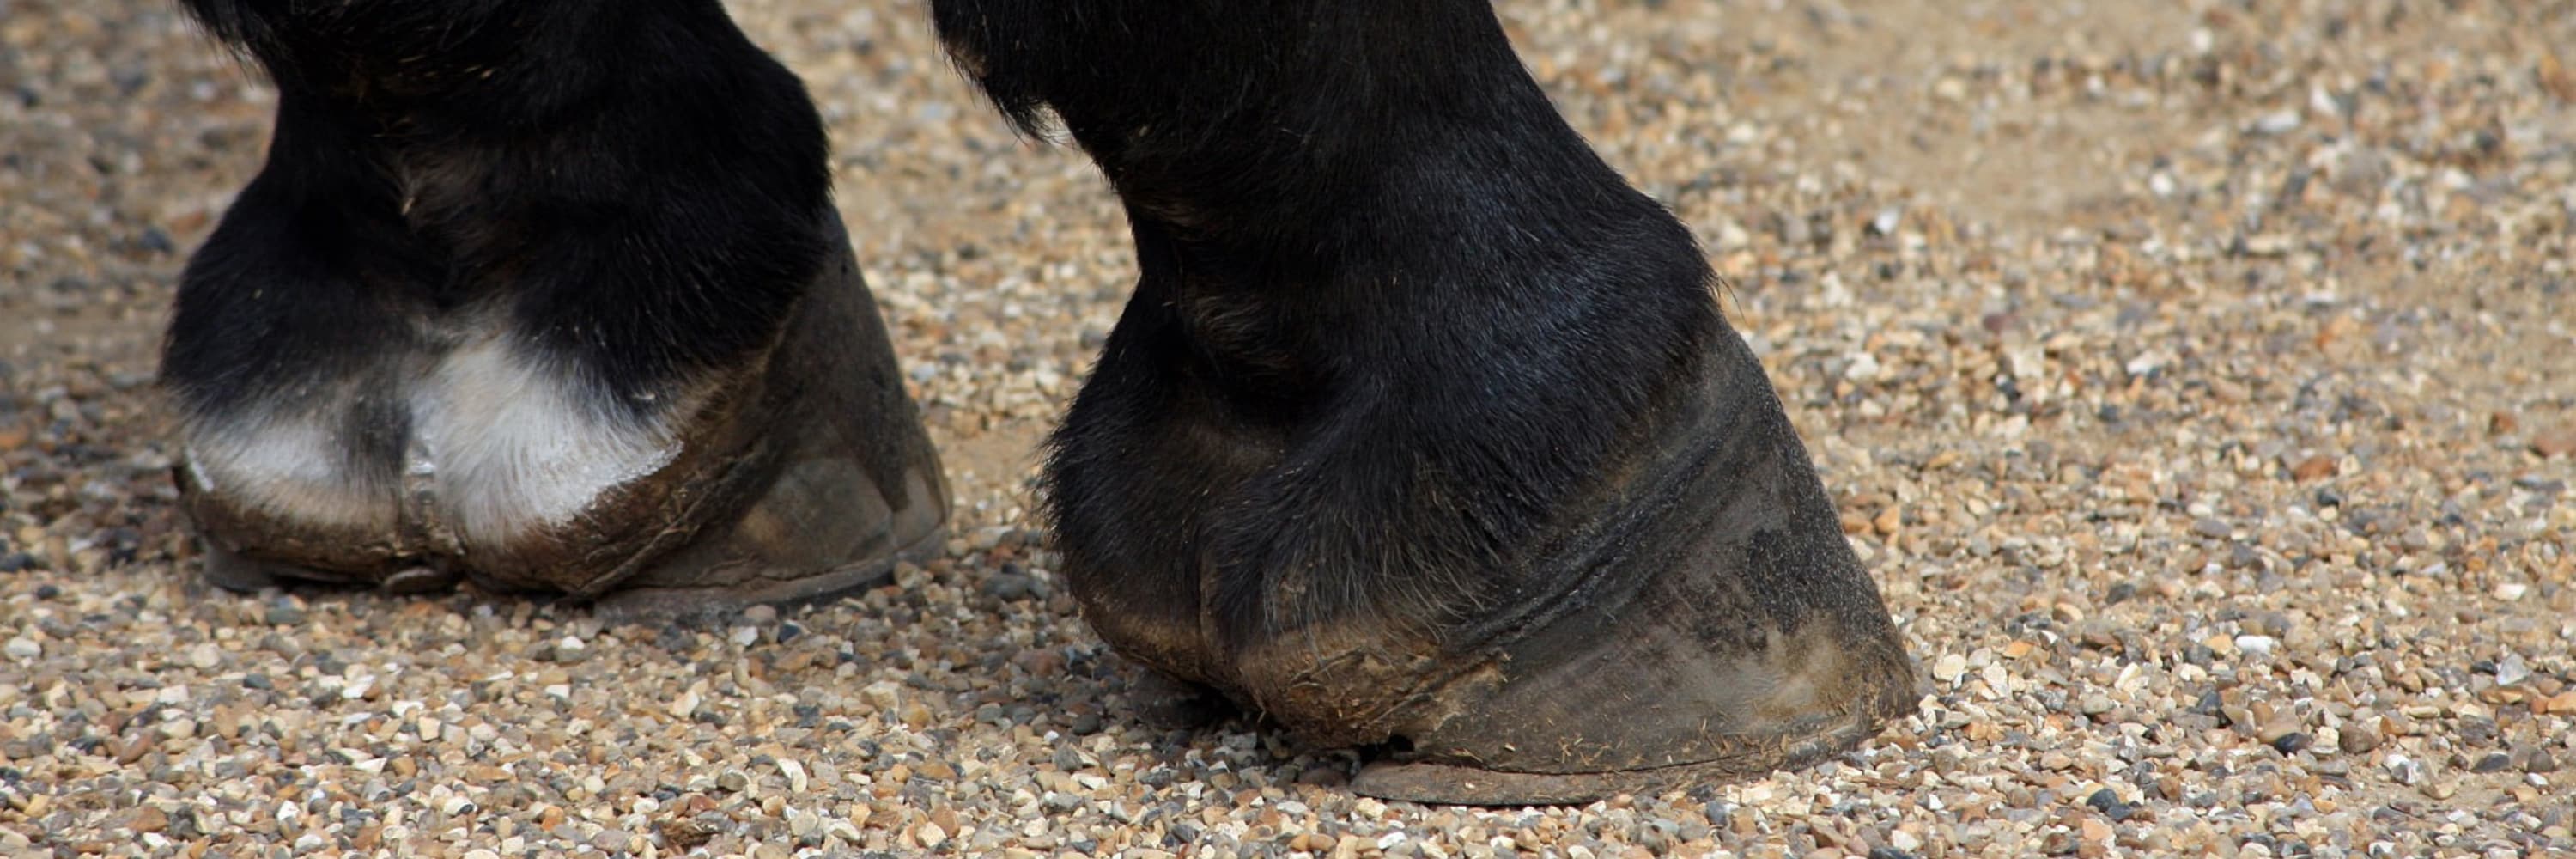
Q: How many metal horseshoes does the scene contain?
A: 2